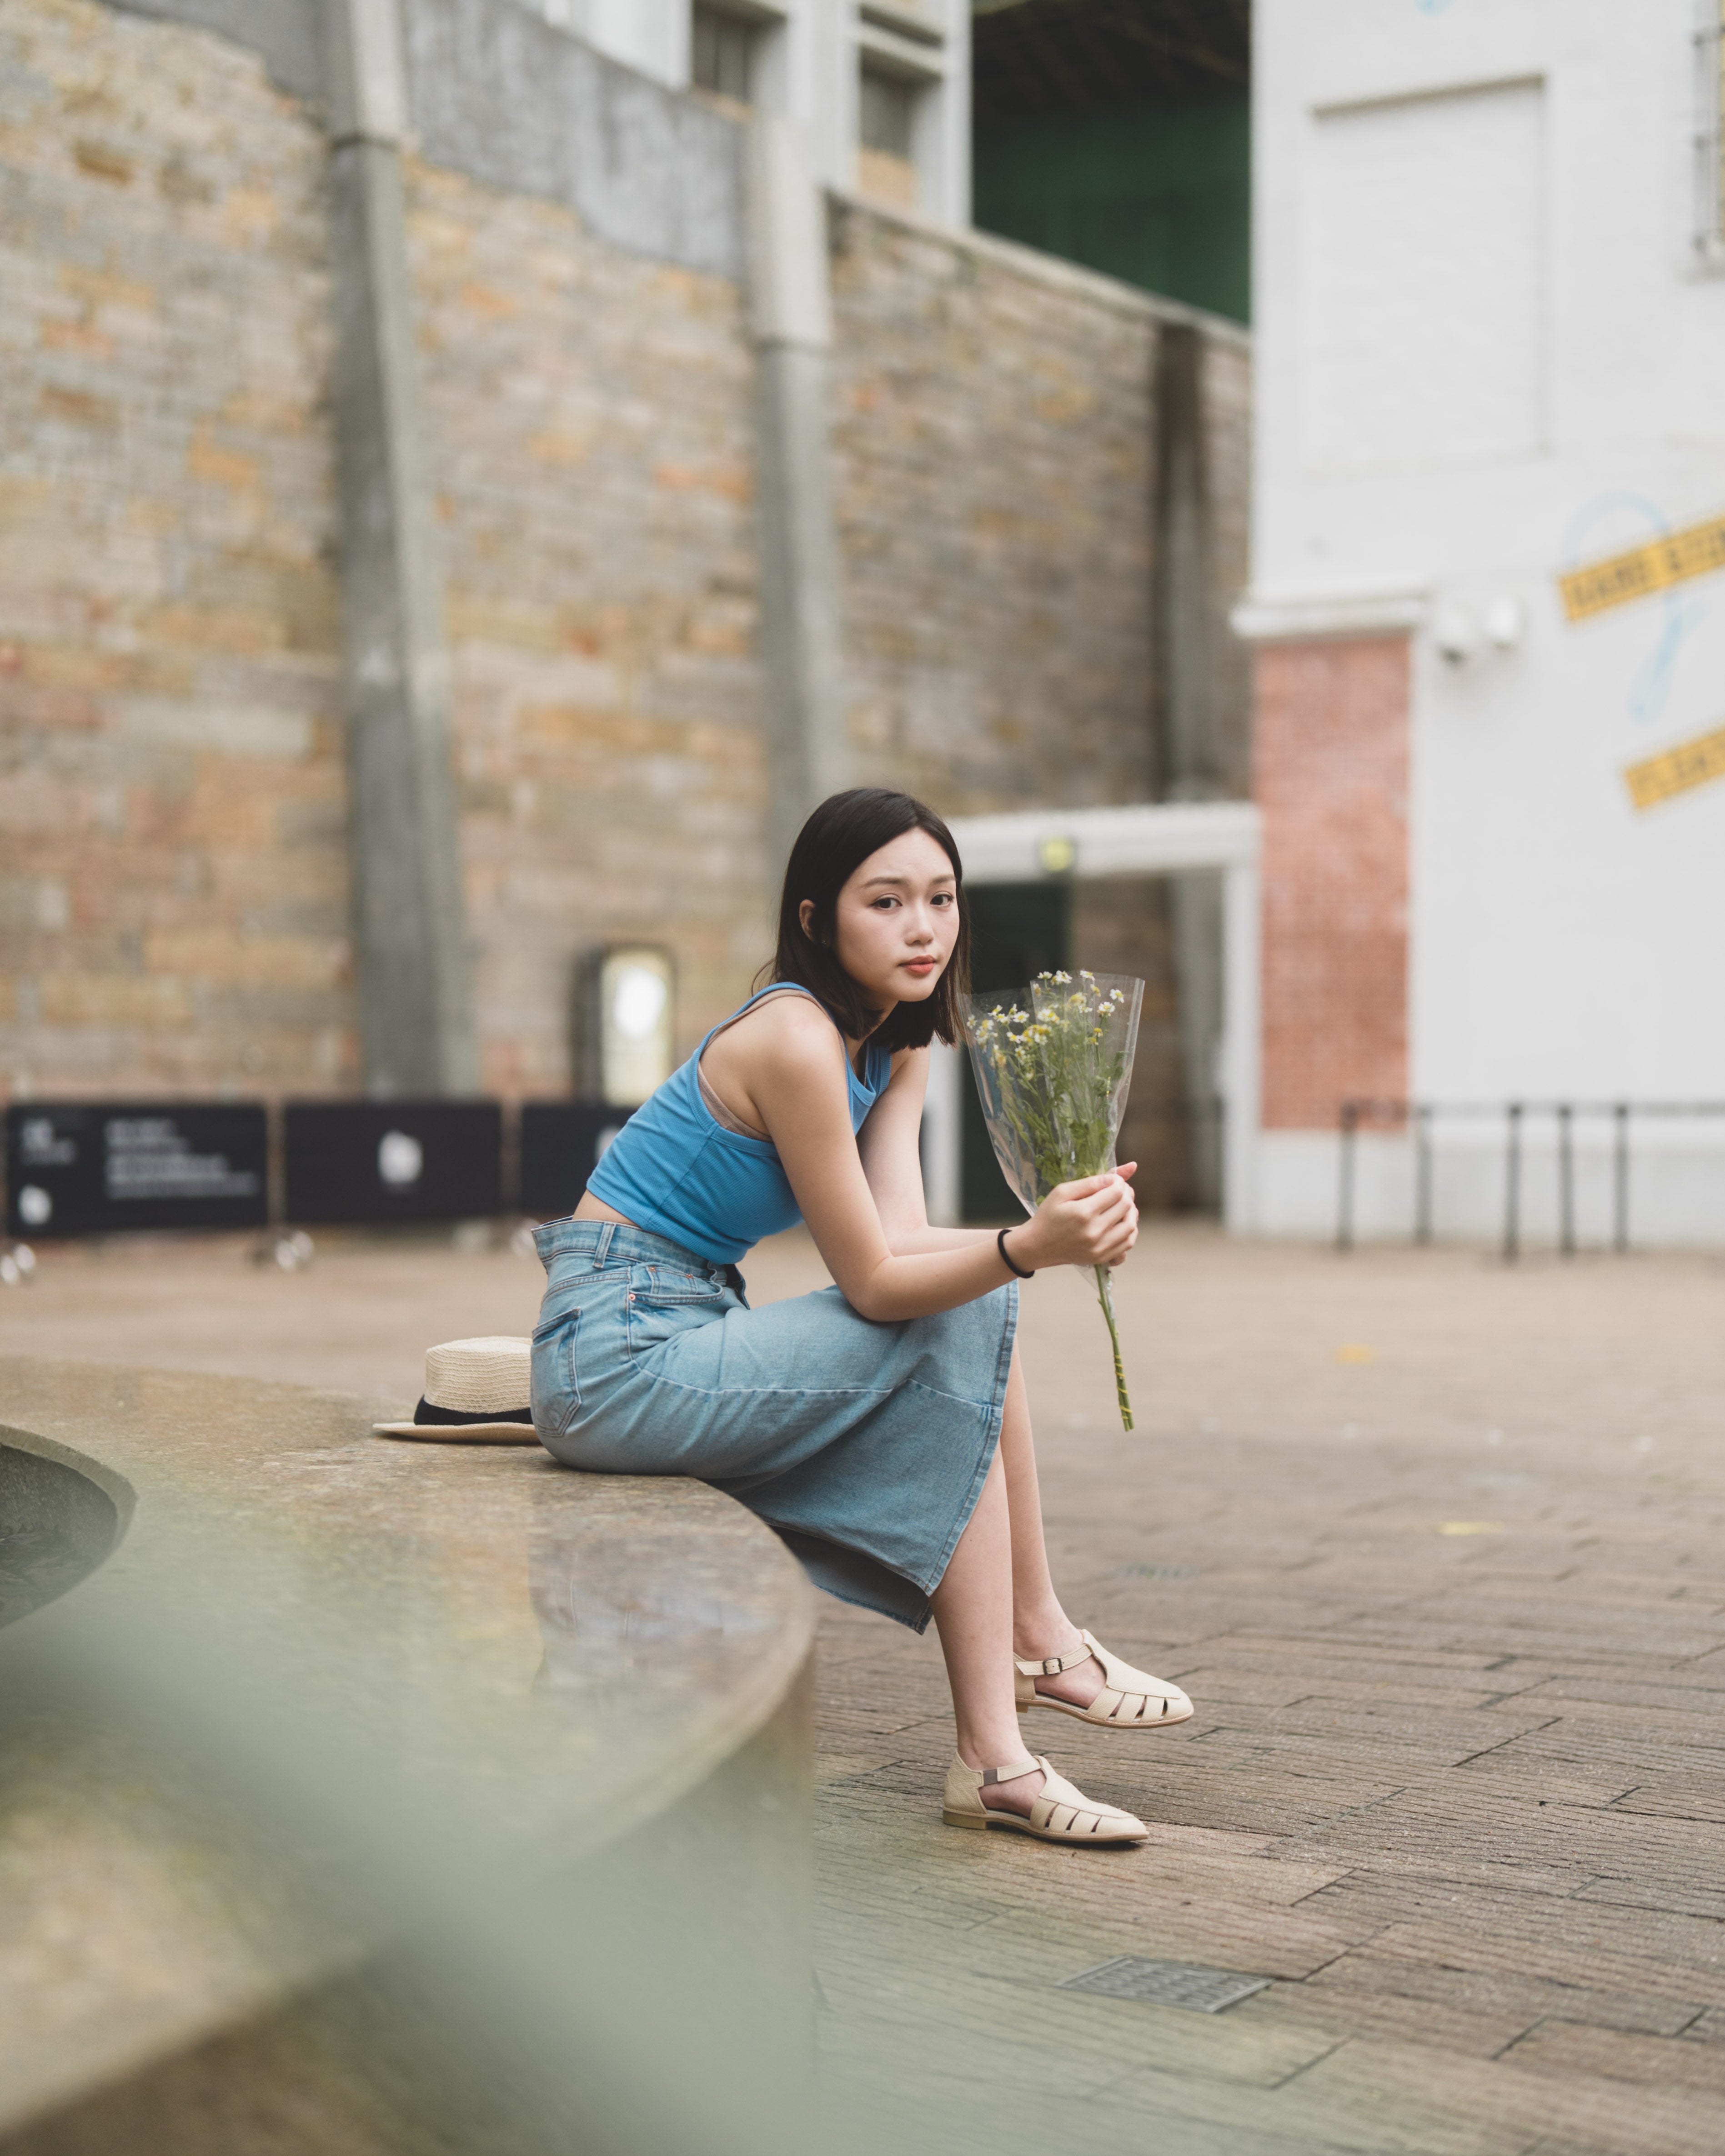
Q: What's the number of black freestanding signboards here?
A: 3